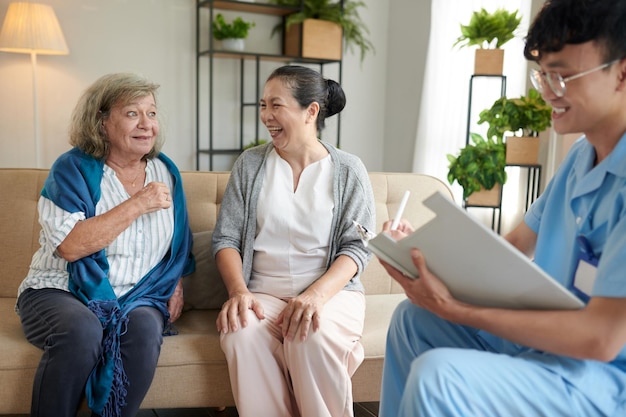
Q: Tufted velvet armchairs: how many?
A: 0